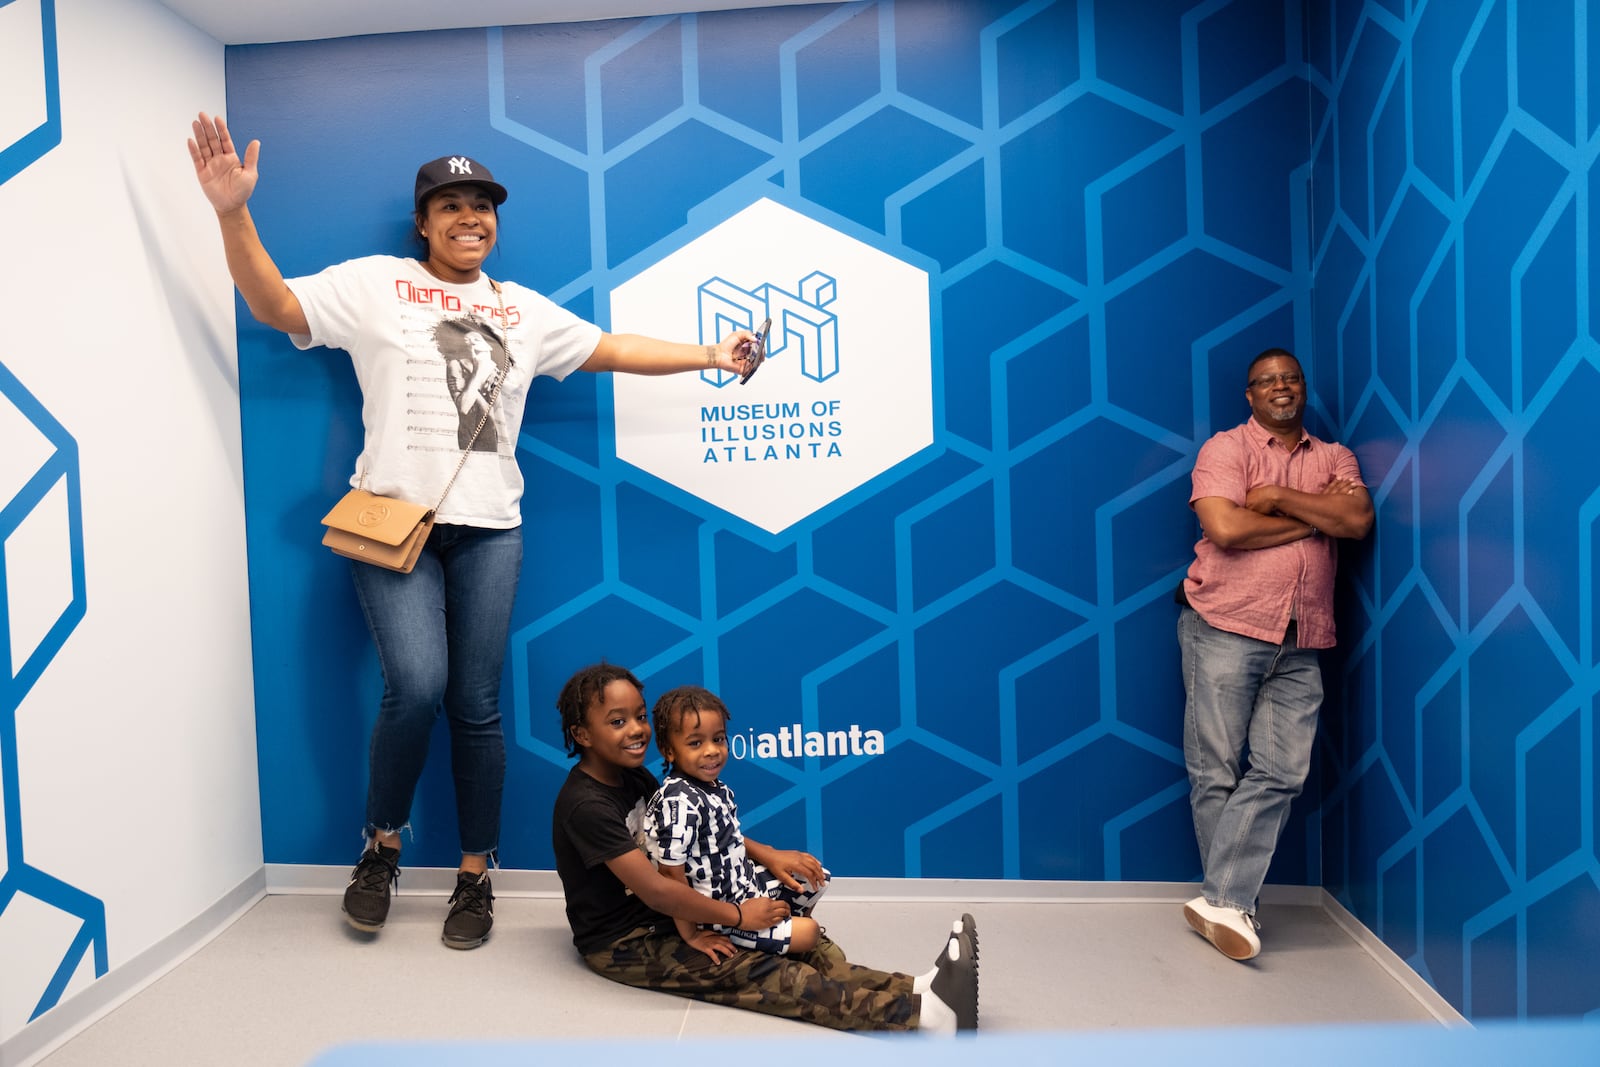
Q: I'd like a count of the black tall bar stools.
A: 0